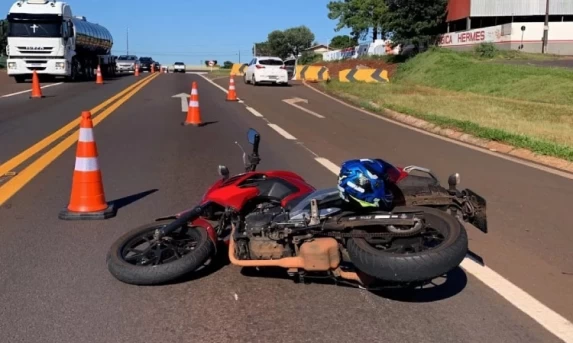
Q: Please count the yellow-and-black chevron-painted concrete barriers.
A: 3